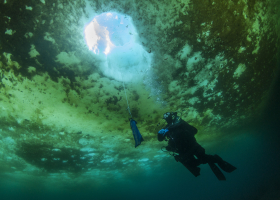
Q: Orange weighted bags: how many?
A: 0